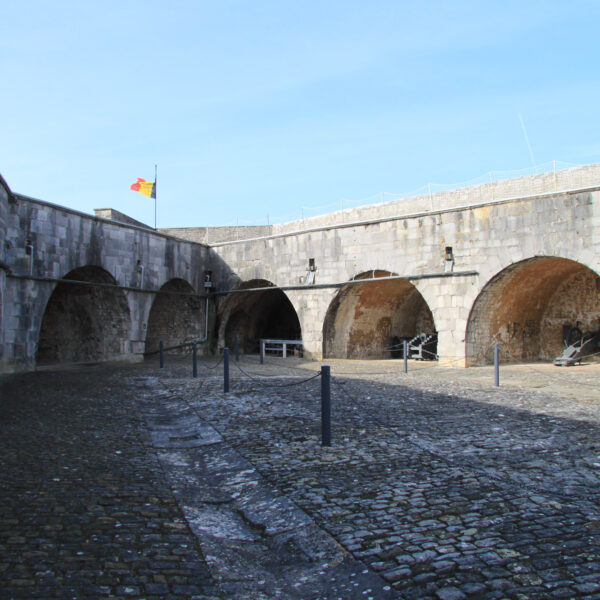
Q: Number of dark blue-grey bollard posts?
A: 8